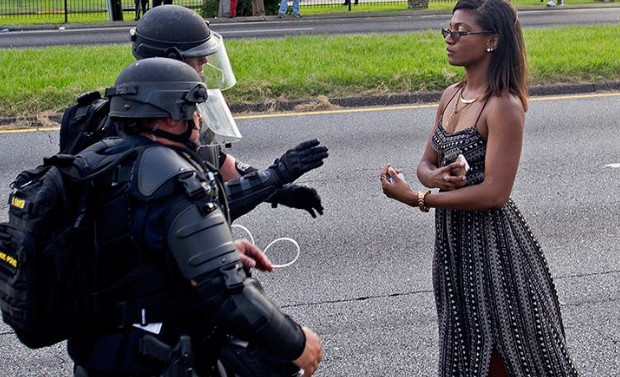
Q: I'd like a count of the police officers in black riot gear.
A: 2